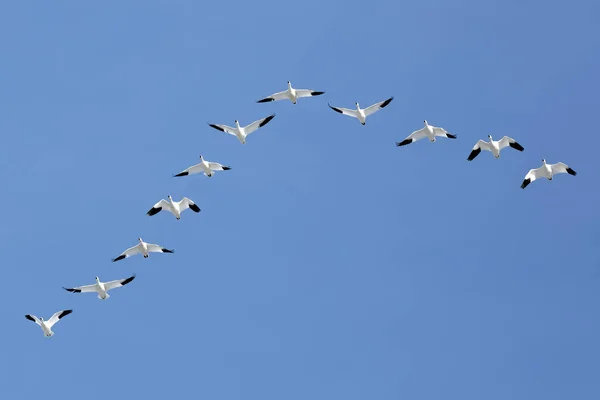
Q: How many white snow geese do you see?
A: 11